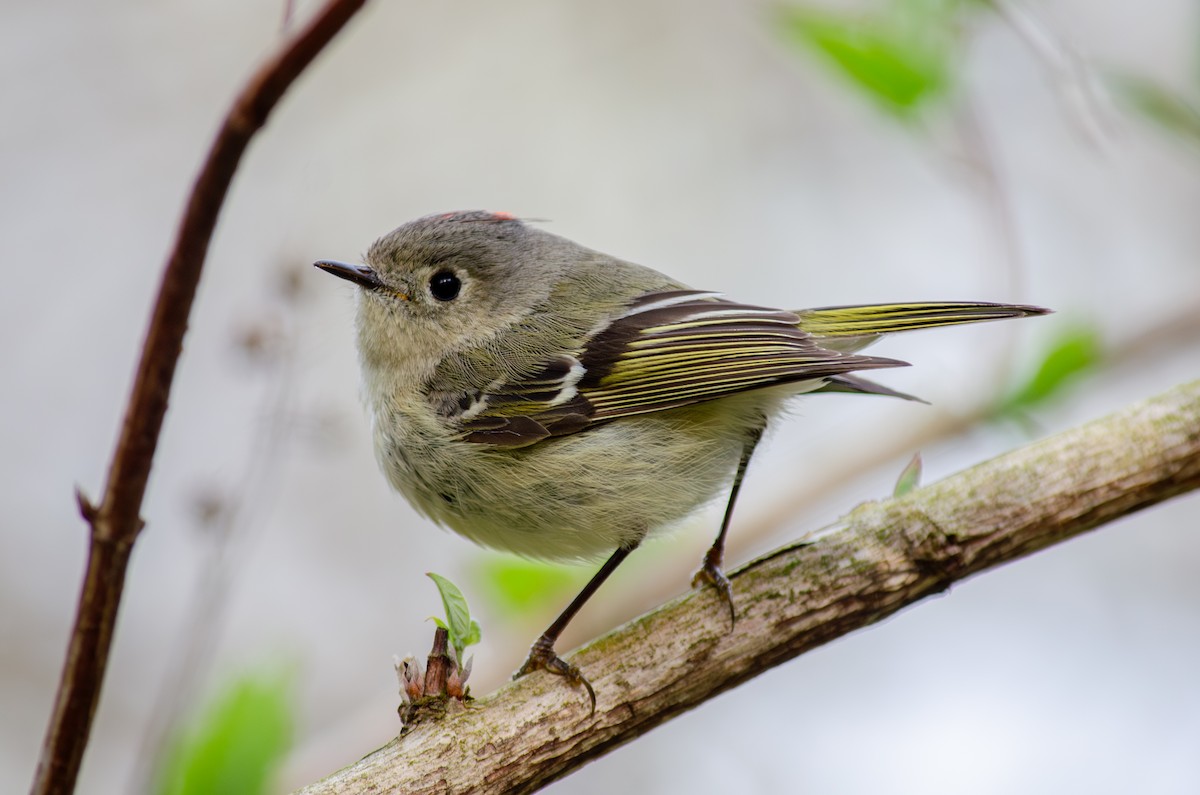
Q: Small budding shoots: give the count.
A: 2